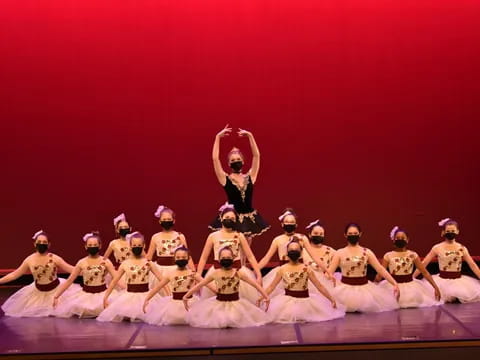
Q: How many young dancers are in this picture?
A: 15